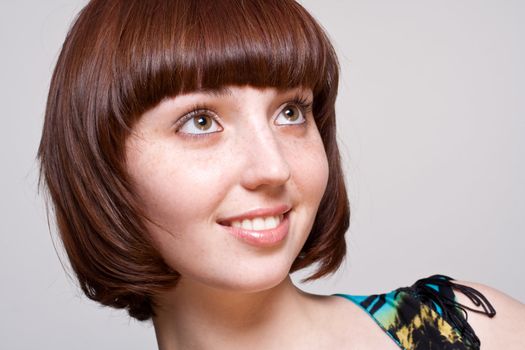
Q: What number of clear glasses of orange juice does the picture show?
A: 0